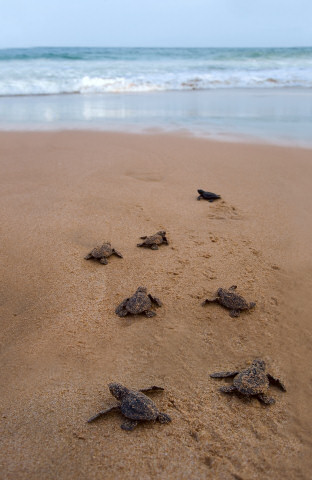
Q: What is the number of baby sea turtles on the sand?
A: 7